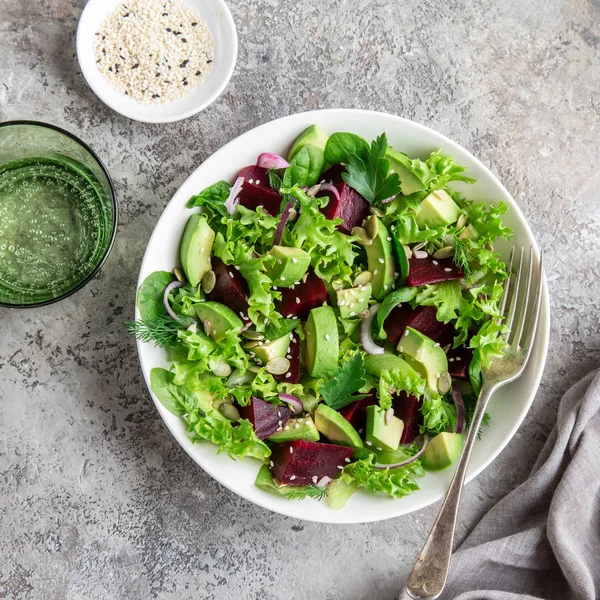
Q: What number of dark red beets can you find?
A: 12